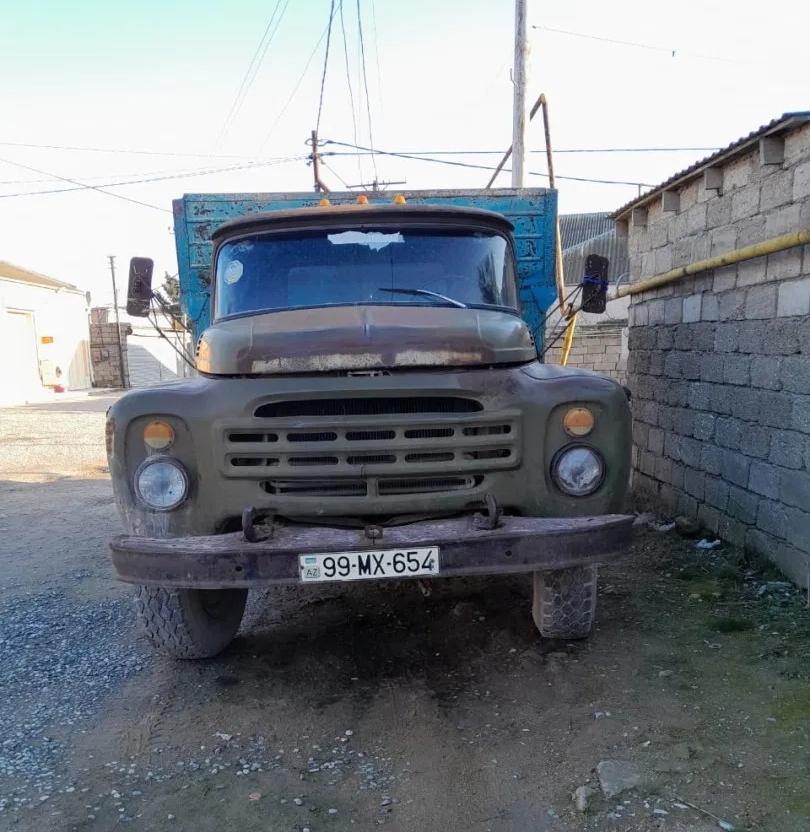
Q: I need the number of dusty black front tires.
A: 2